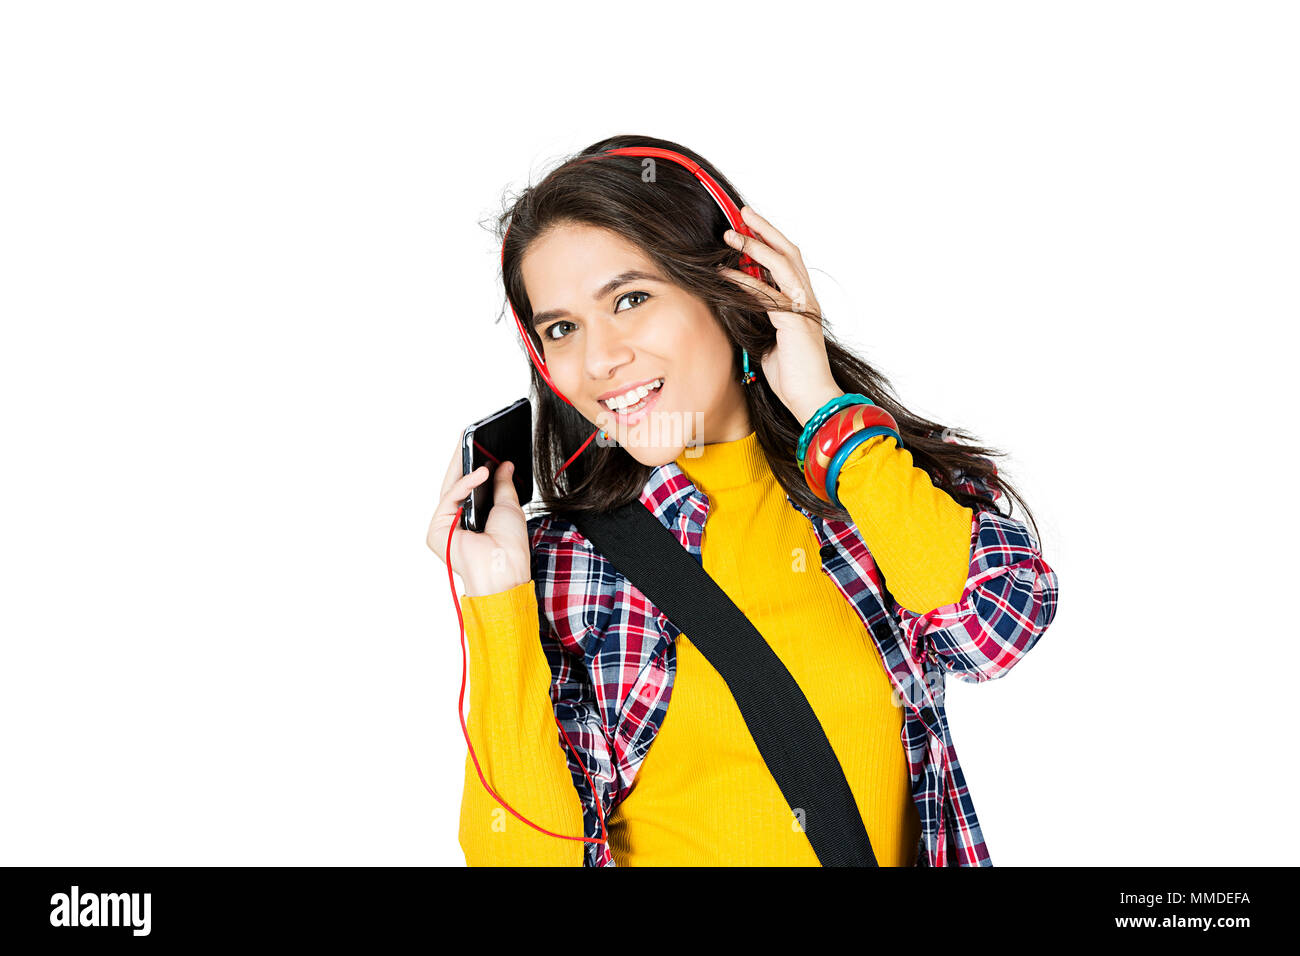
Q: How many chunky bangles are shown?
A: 3